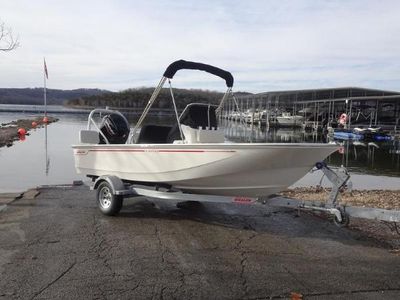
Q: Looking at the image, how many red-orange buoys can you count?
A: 3